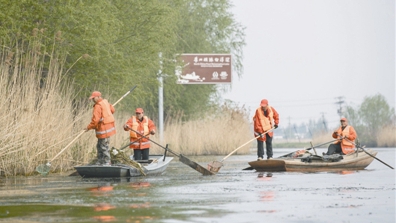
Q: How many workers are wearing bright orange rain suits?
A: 4